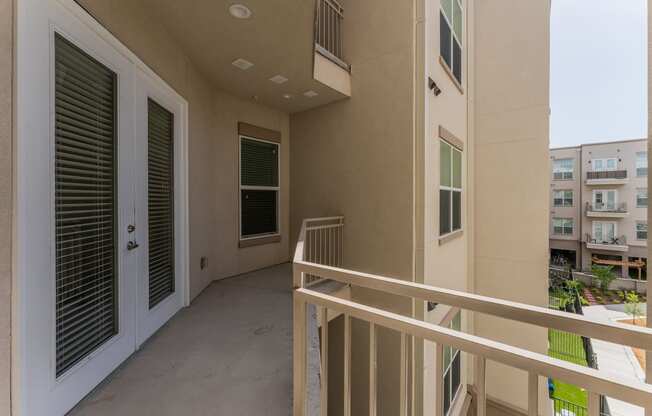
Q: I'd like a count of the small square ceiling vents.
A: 3